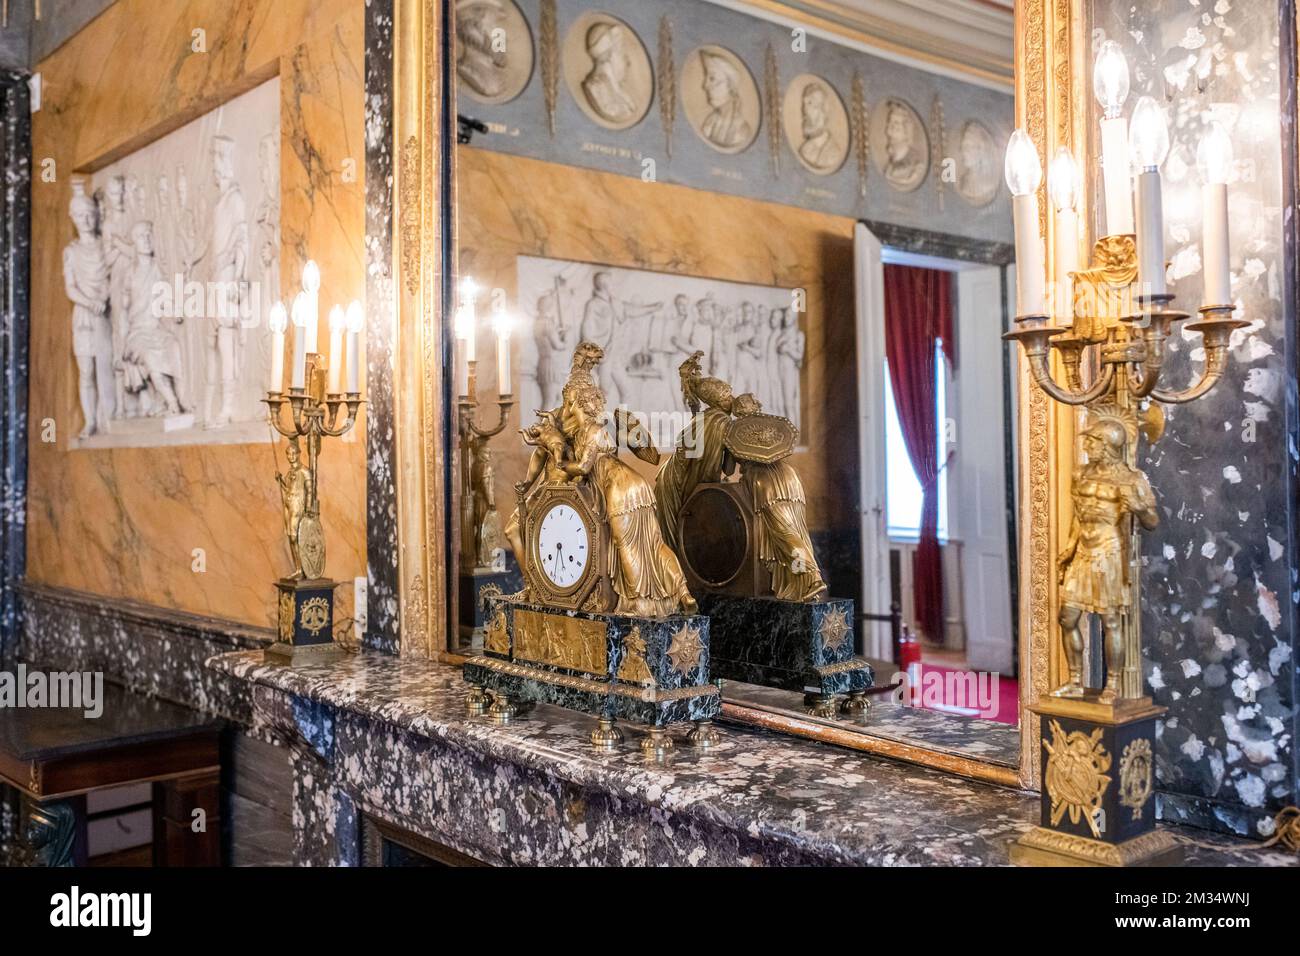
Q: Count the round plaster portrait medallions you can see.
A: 6